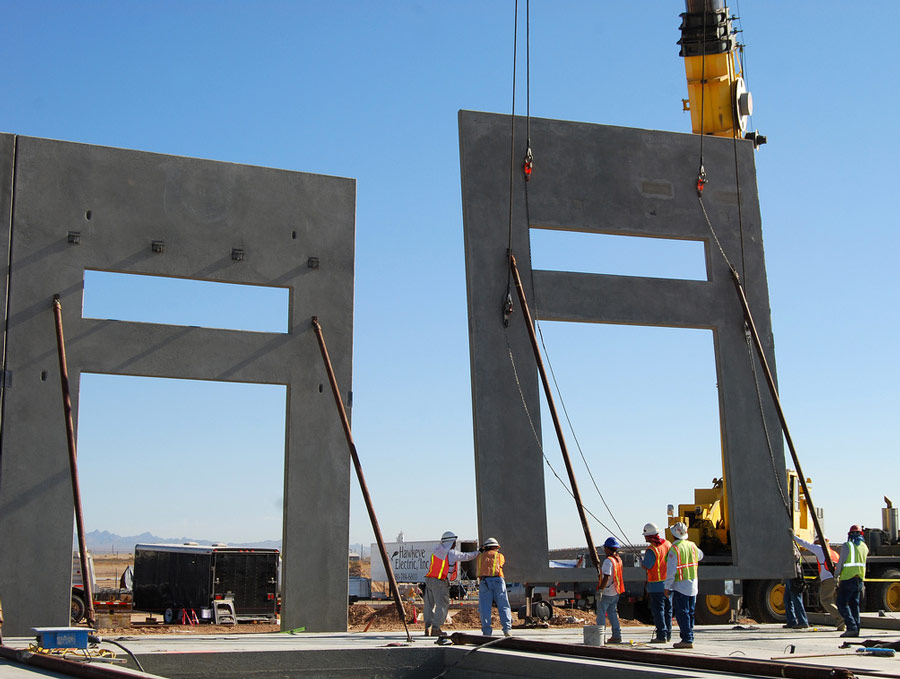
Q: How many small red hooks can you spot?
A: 2